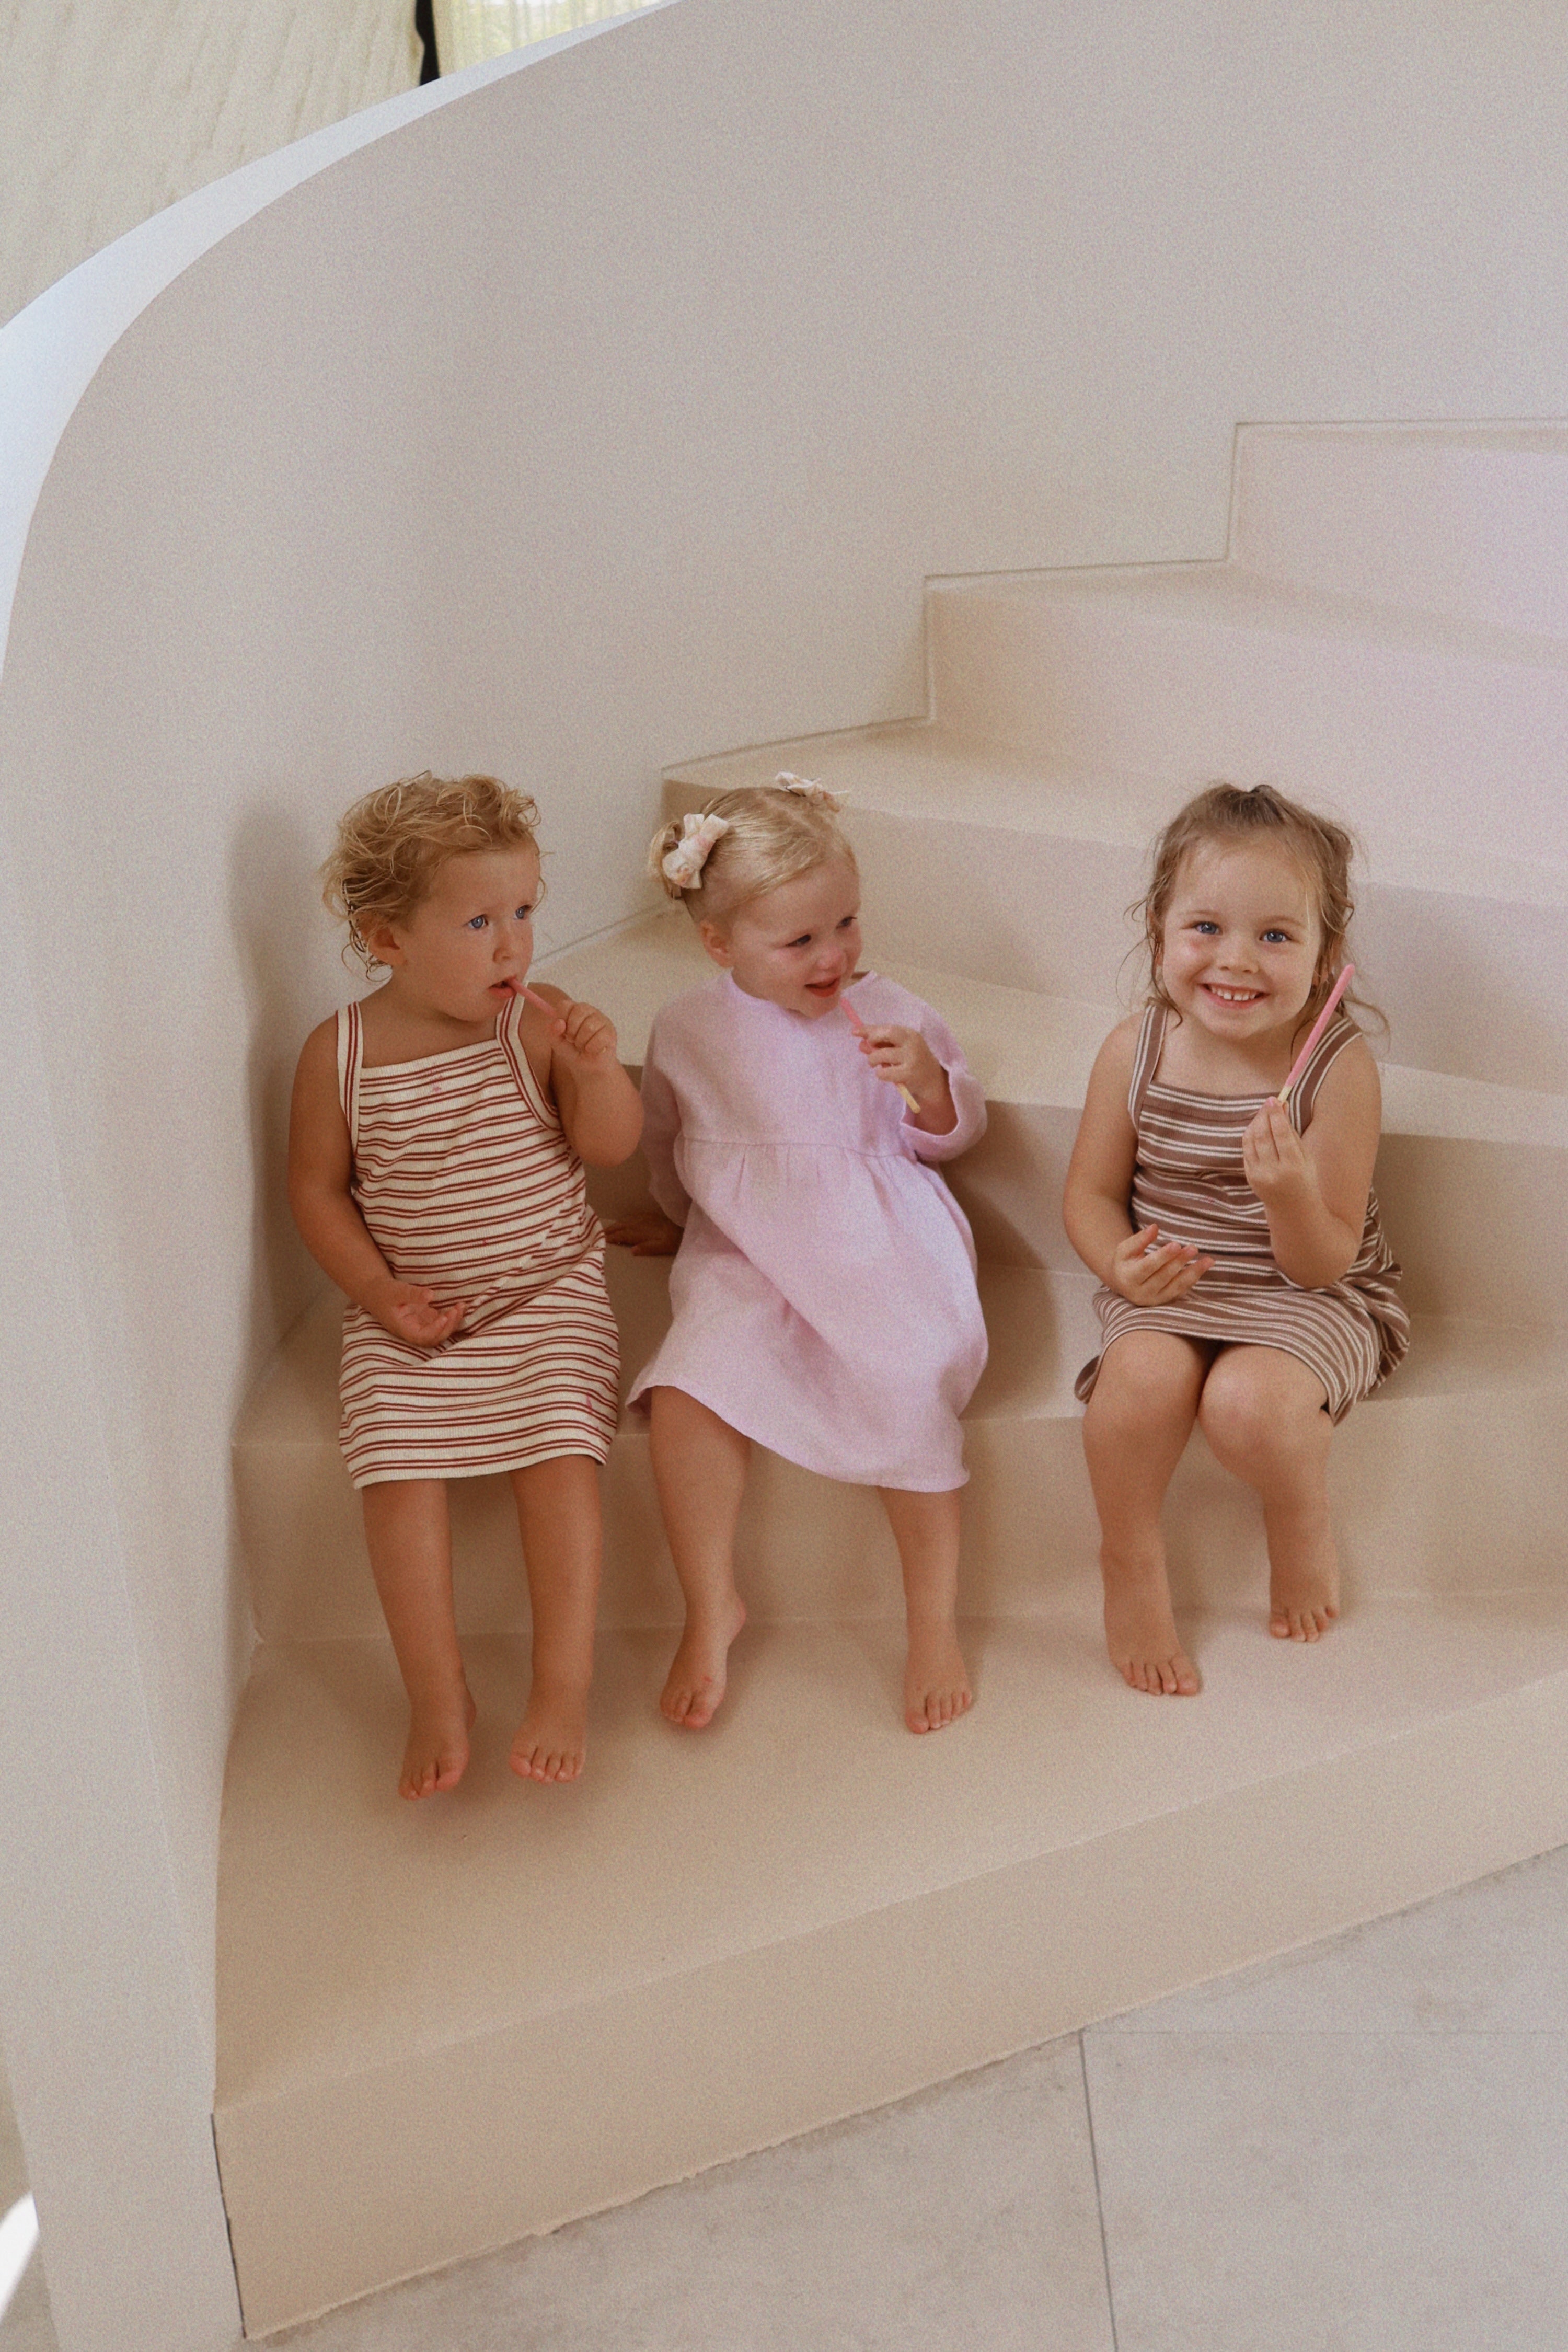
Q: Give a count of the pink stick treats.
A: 3